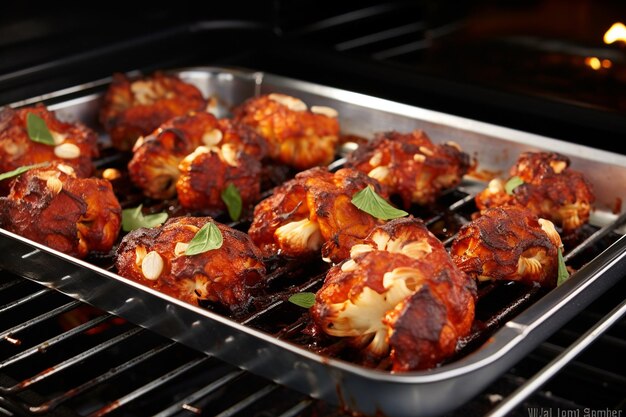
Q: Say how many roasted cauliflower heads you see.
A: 11